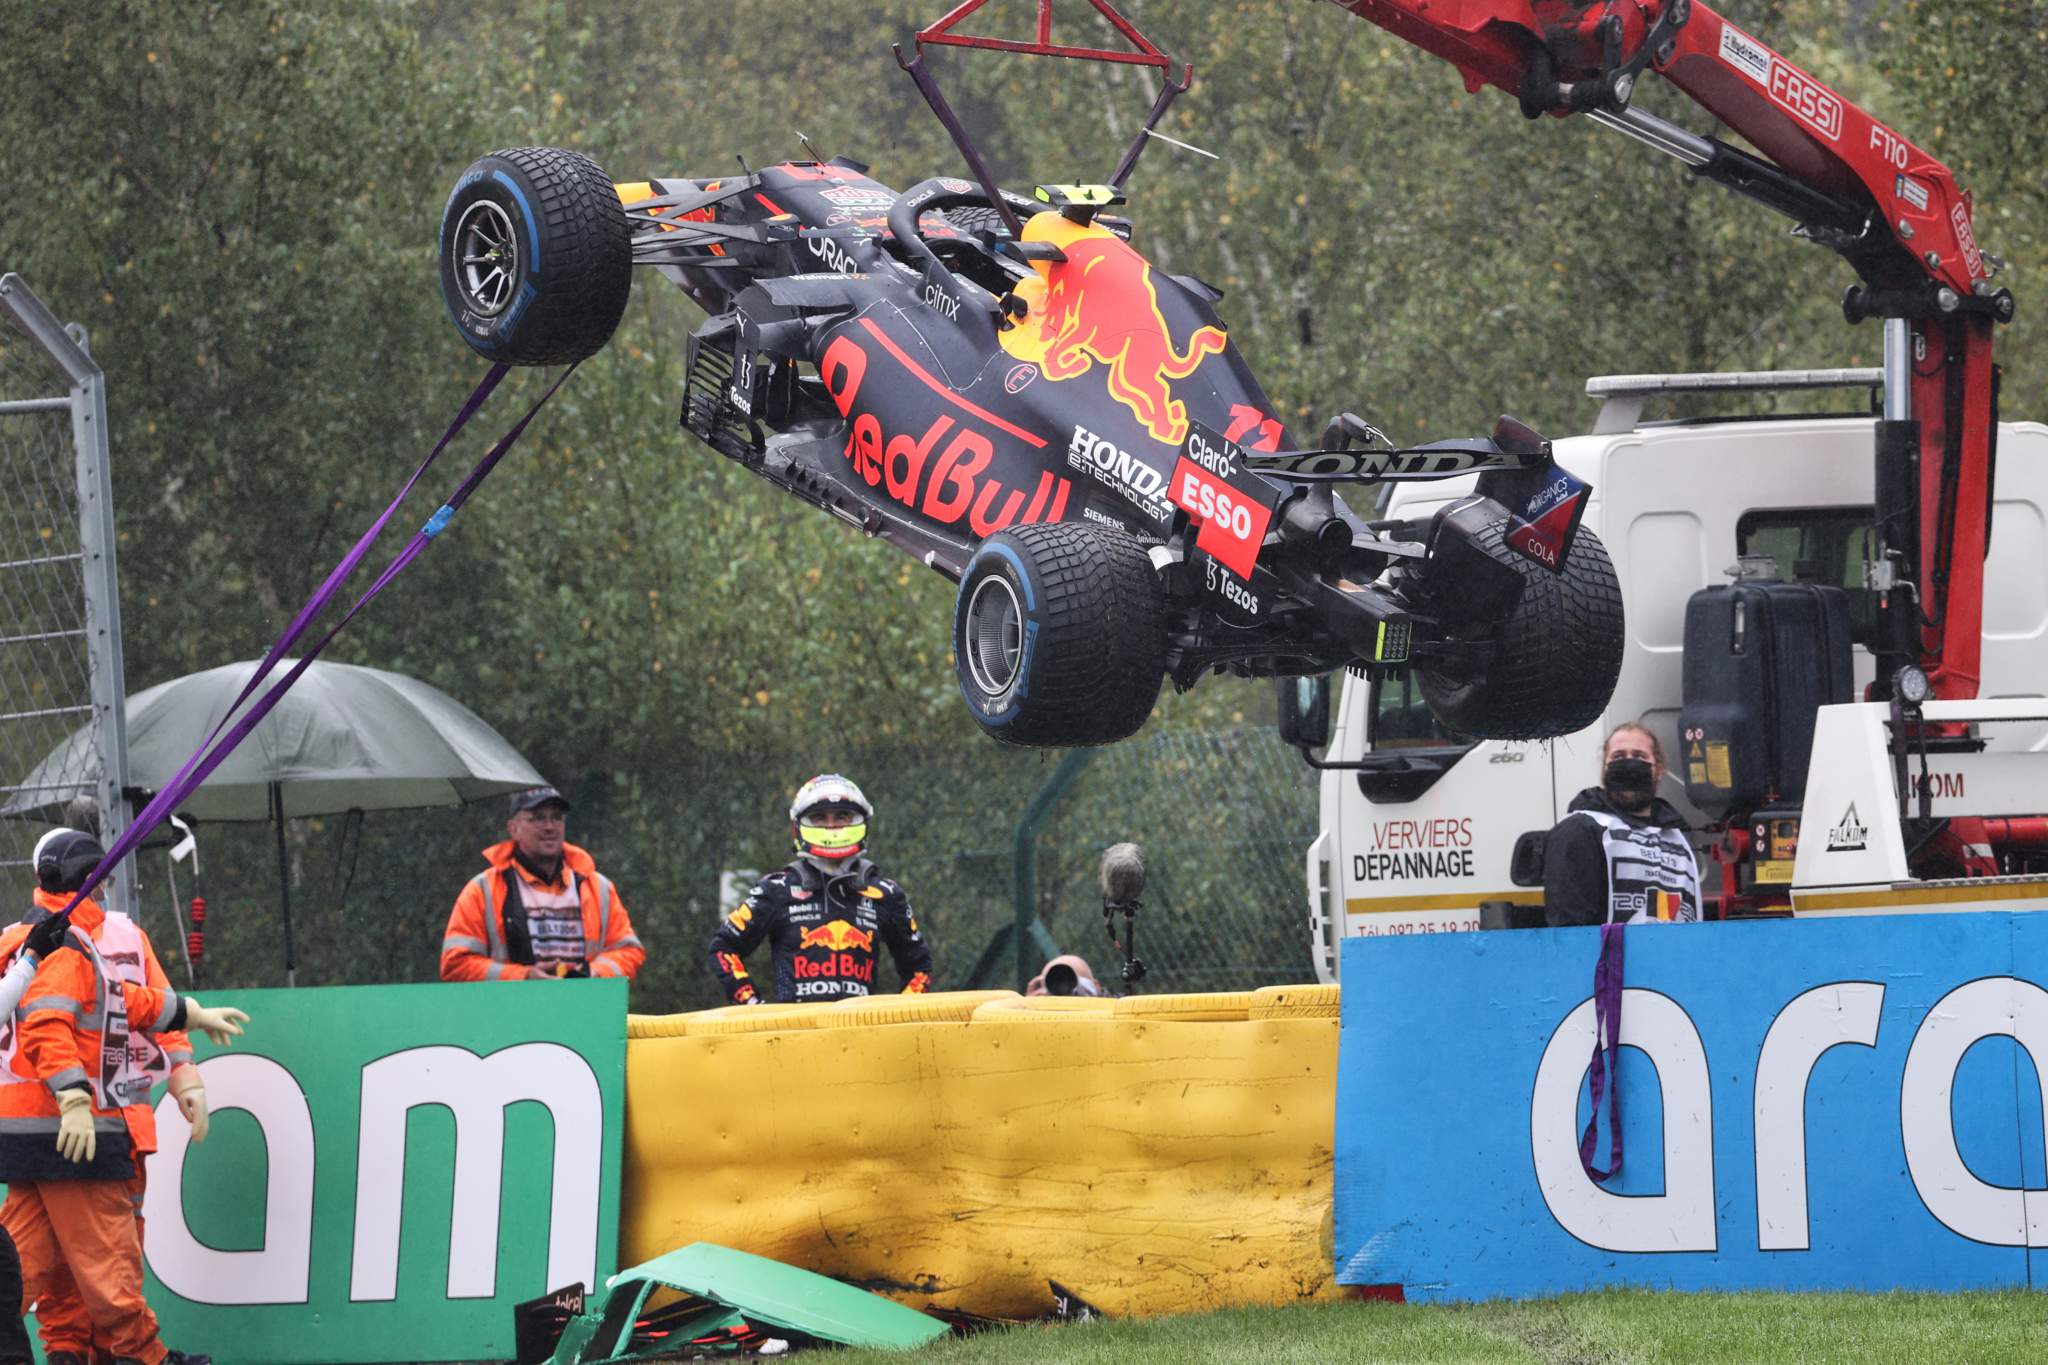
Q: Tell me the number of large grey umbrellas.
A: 1